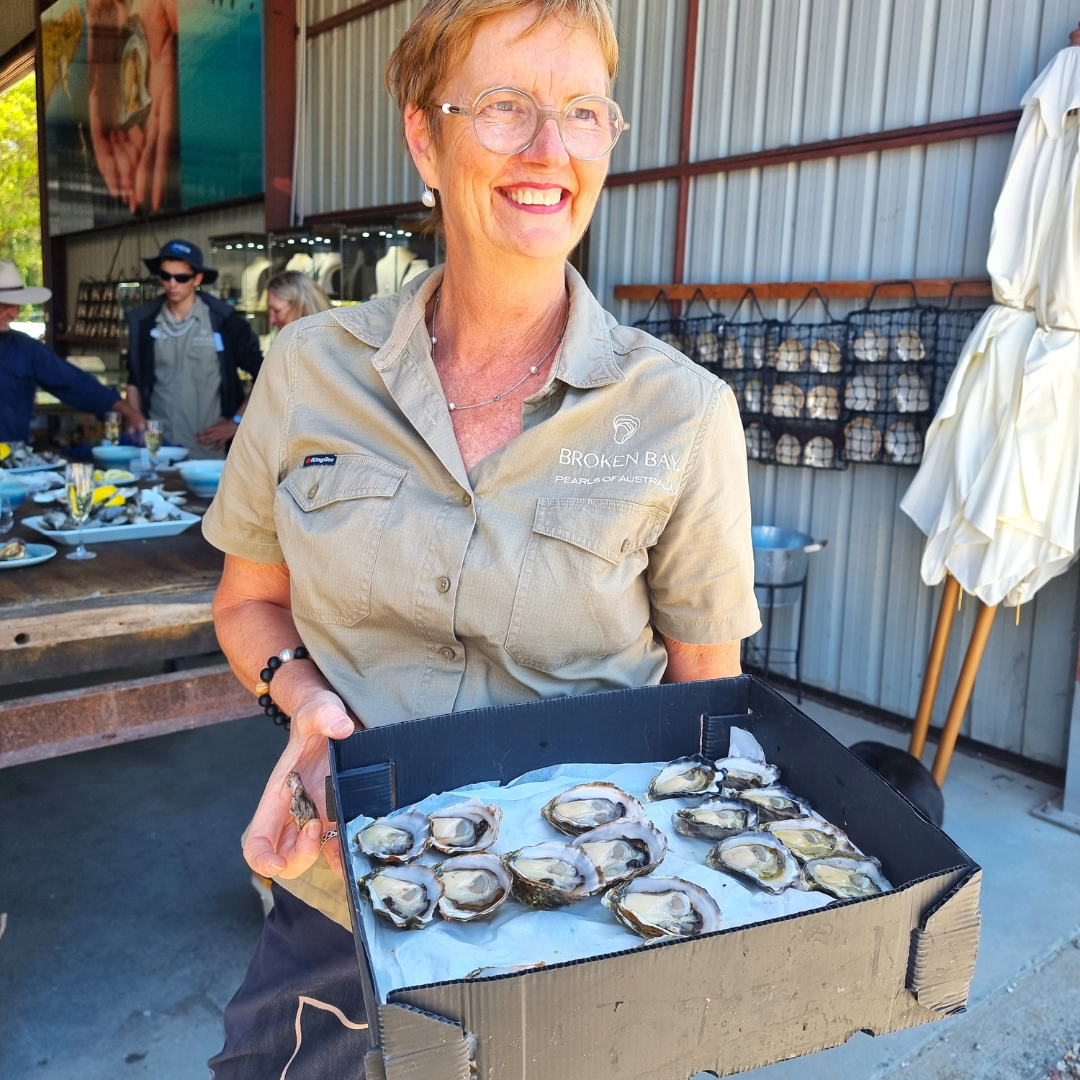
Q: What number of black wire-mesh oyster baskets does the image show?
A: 6